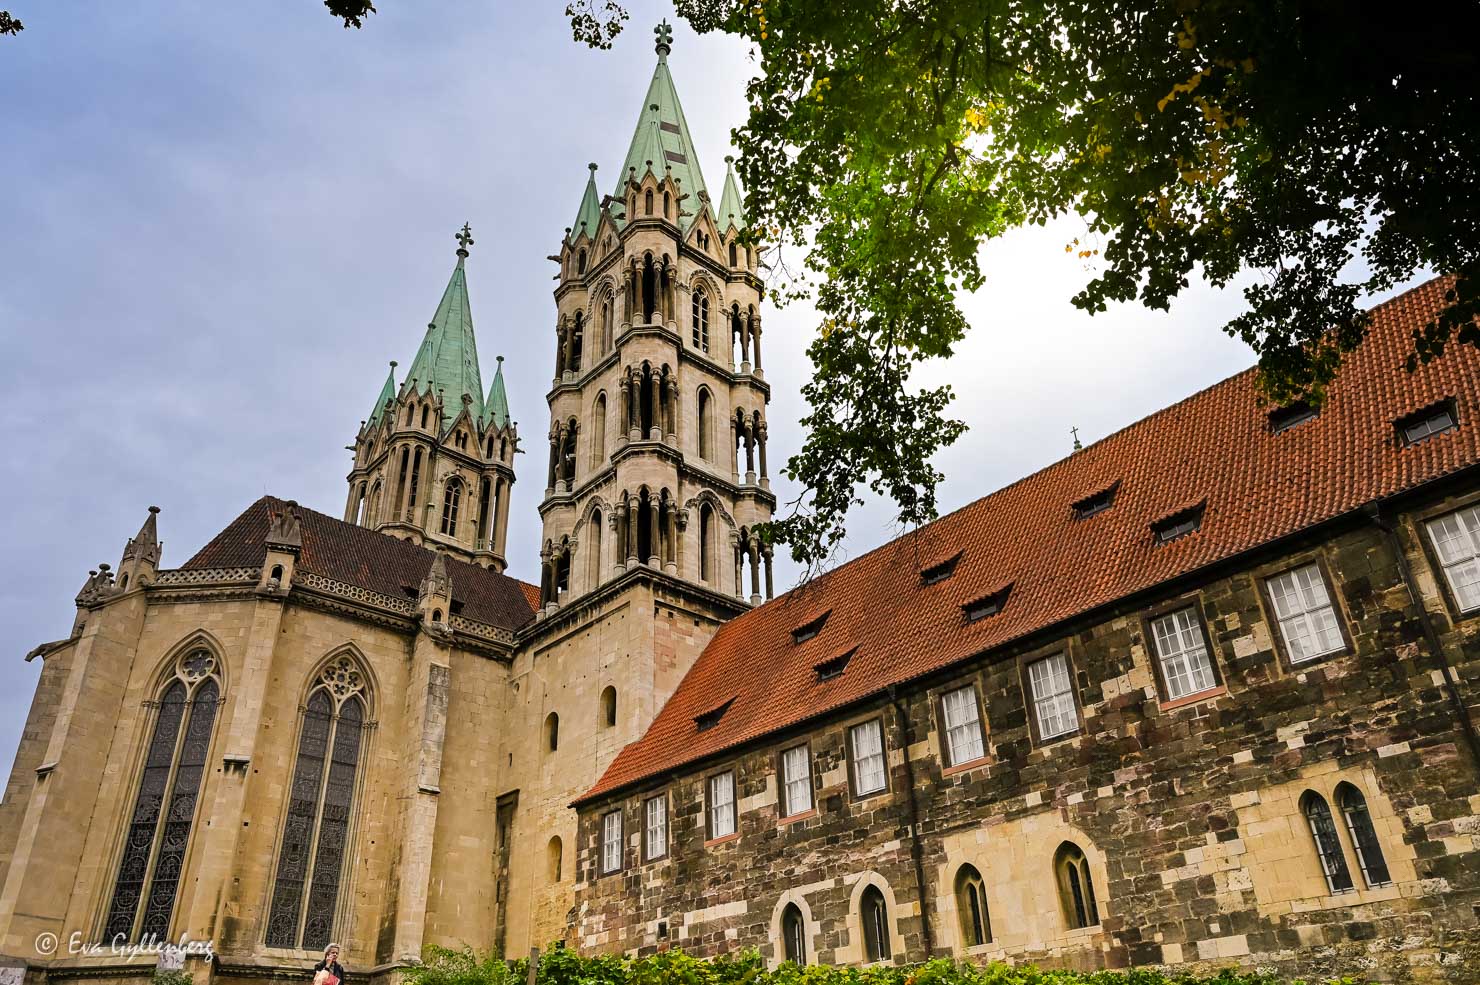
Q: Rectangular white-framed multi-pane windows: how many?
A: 10